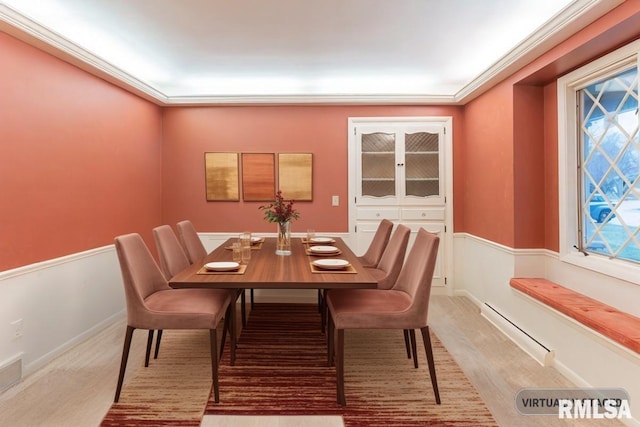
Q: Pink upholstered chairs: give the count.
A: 6